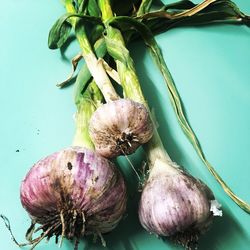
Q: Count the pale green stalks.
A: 3